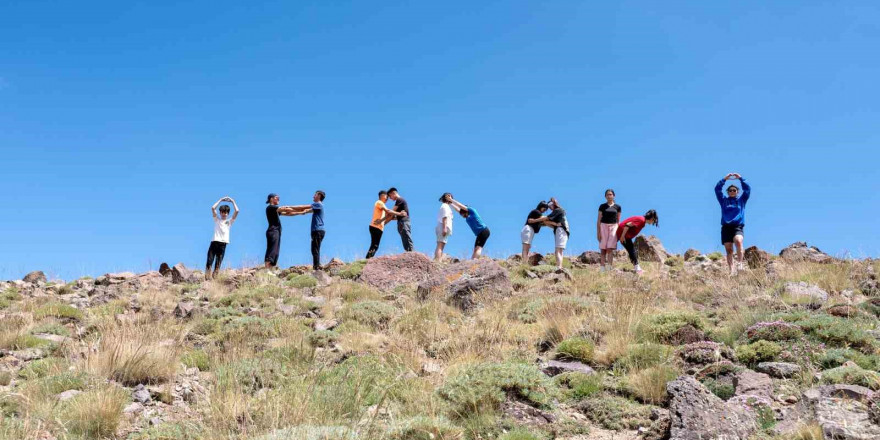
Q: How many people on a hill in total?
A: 12